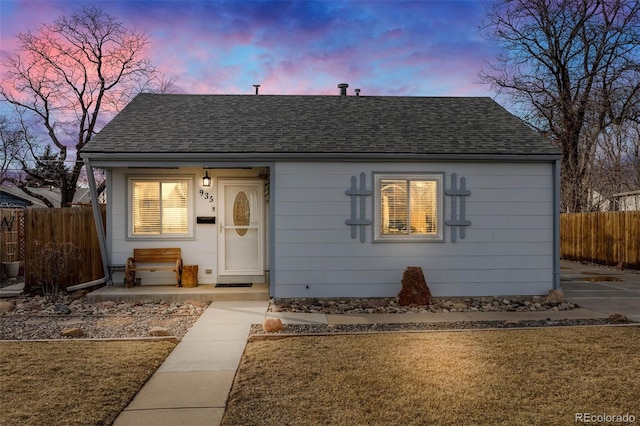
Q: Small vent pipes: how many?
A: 3